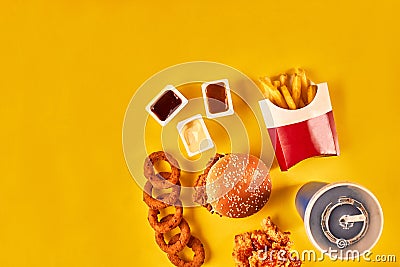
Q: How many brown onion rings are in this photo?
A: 5